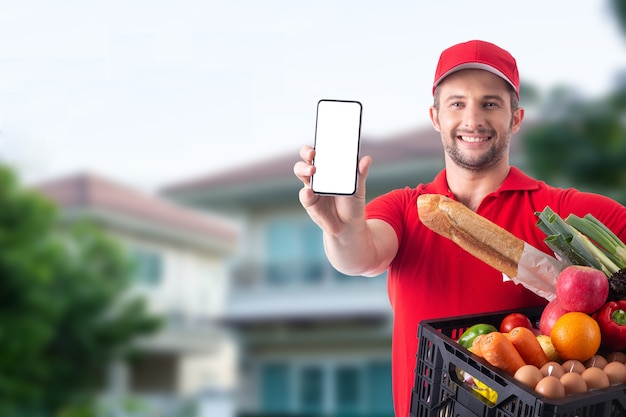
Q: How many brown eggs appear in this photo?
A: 9